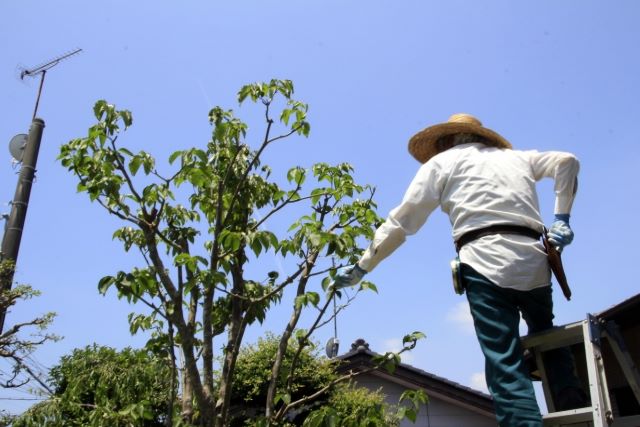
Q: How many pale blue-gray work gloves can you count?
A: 2